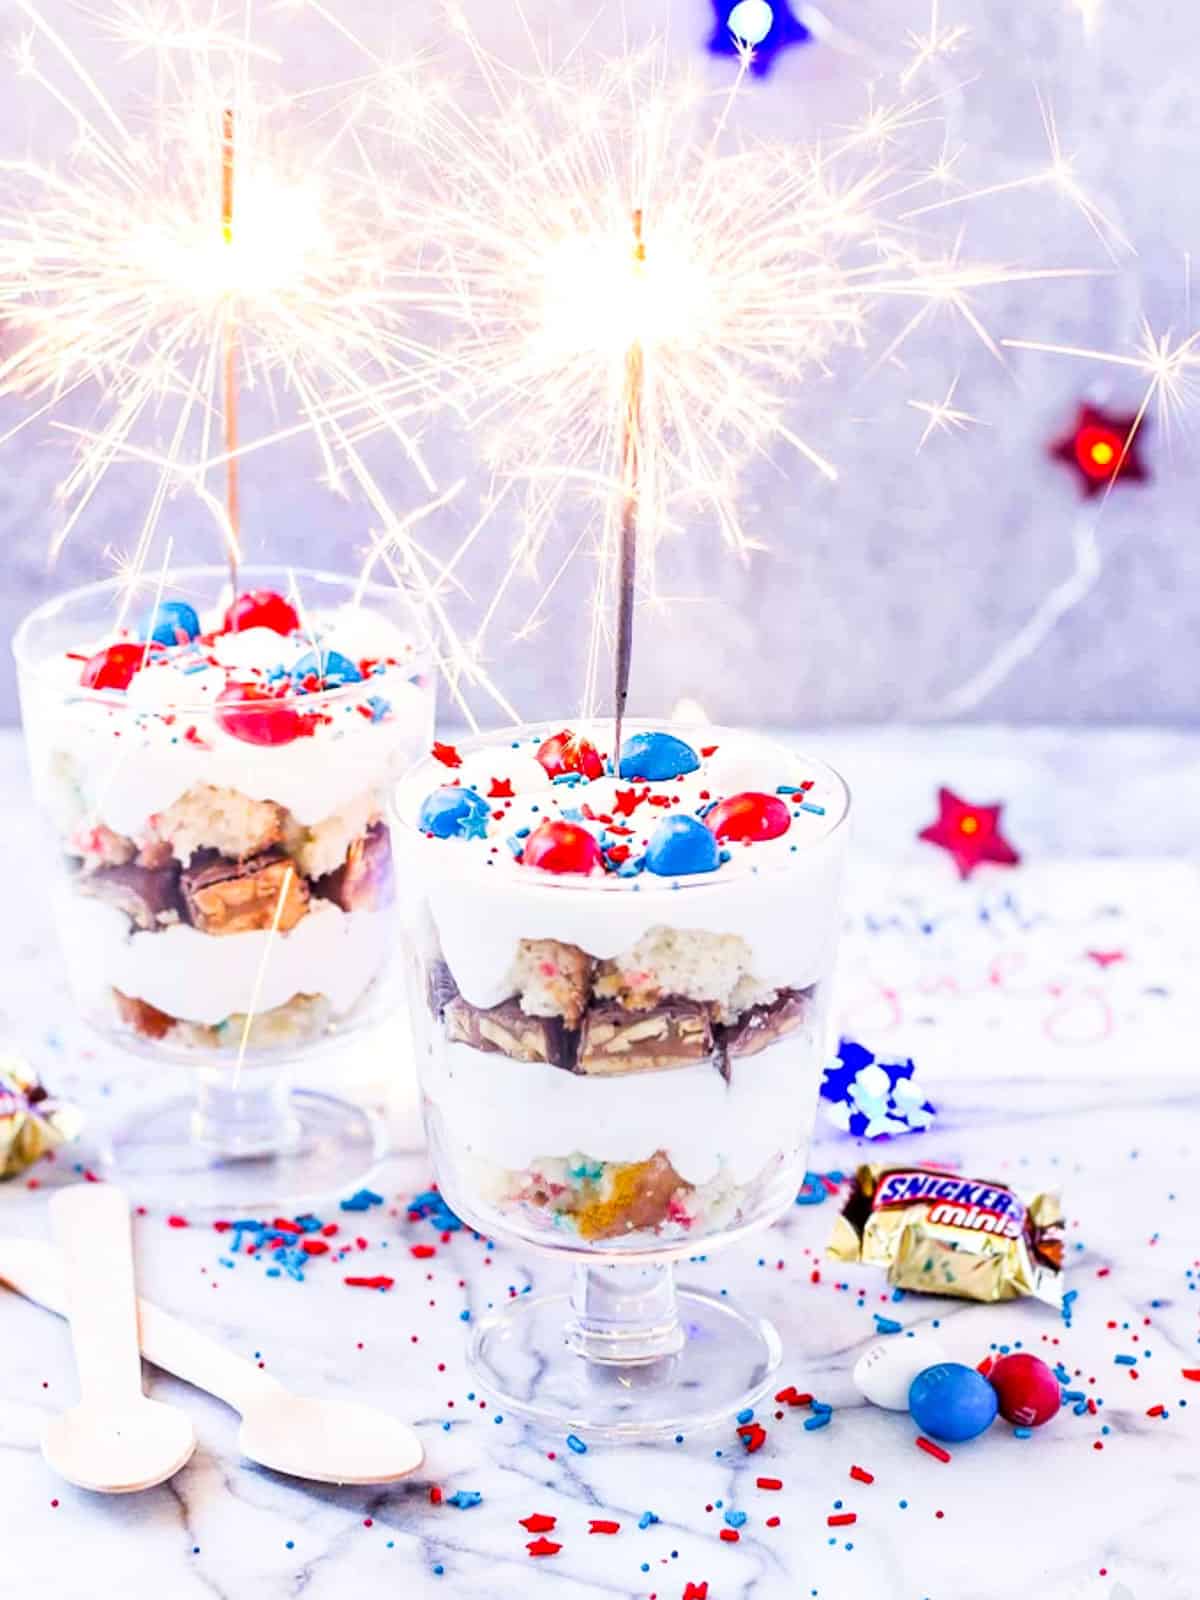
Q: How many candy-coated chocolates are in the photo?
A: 14